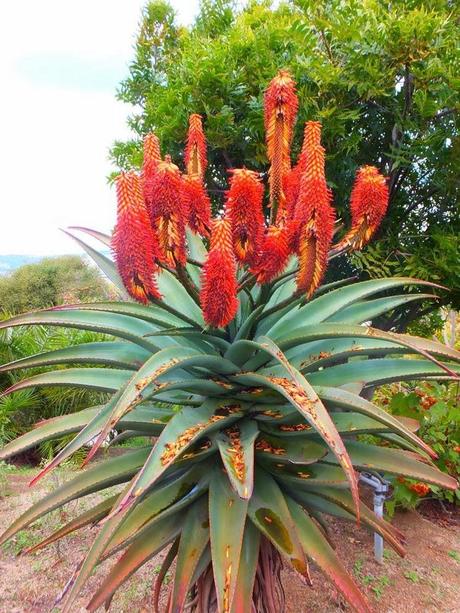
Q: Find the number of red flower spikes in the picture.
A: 12